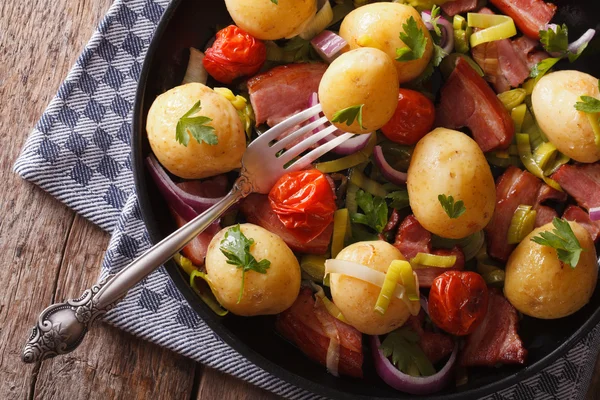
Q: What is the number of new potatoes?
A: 9